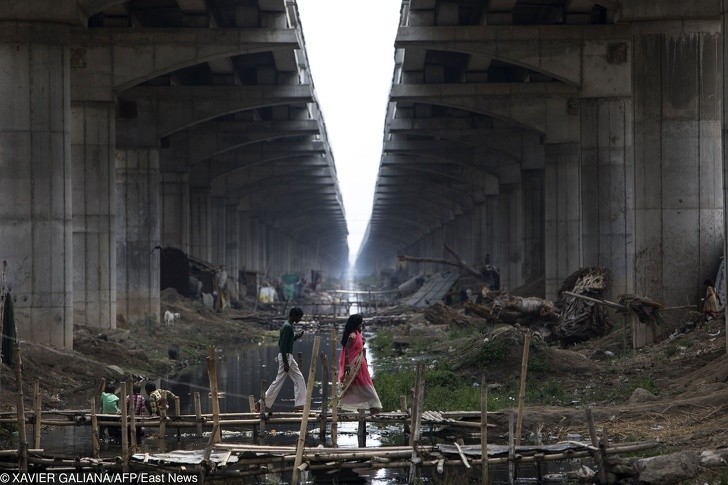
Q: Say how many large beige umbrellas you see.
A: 0